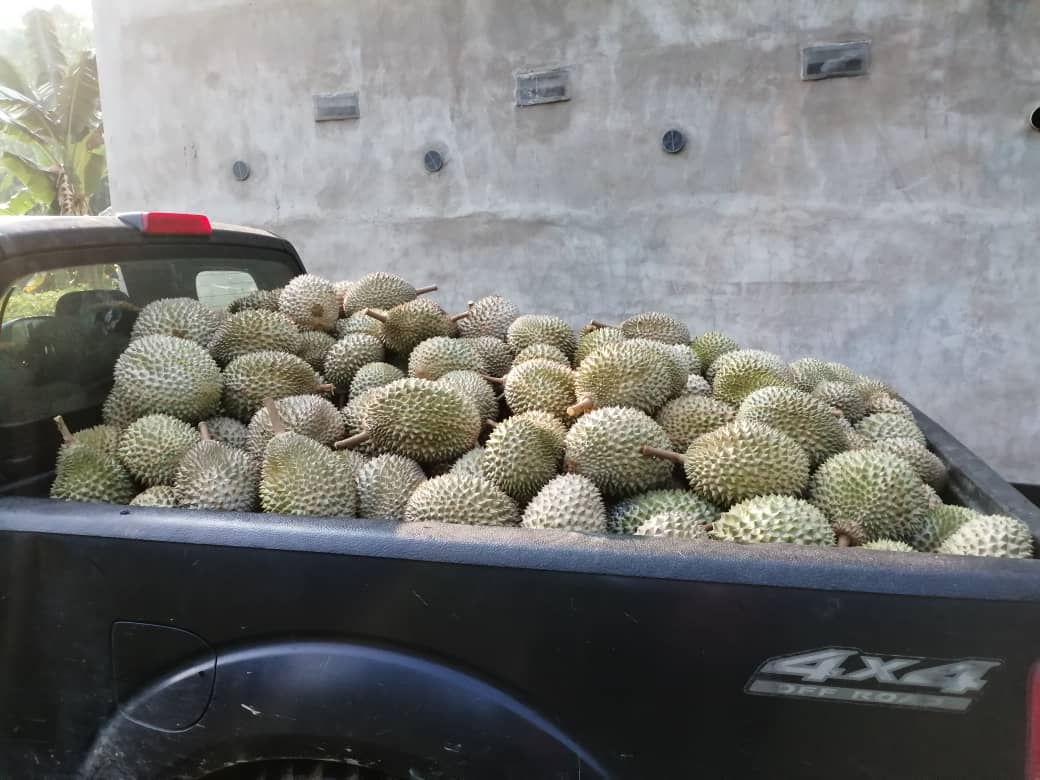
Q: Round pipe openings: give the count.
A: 4